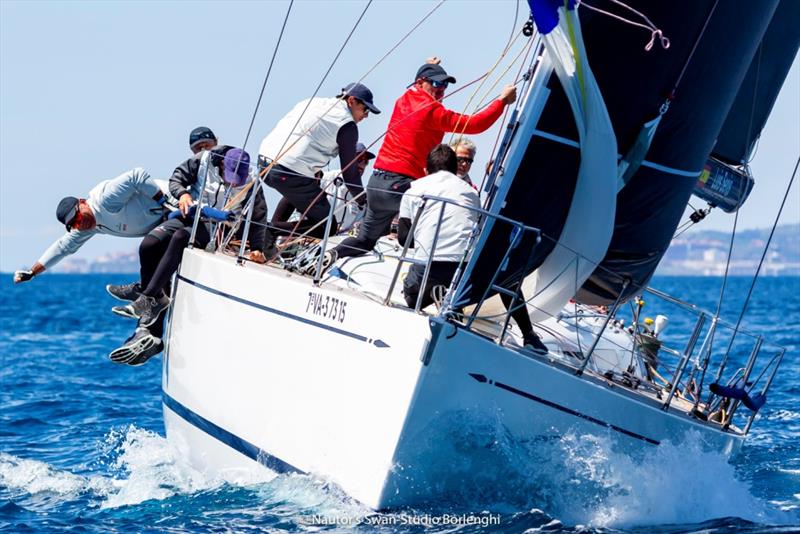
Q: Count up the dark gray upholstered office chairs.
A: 0